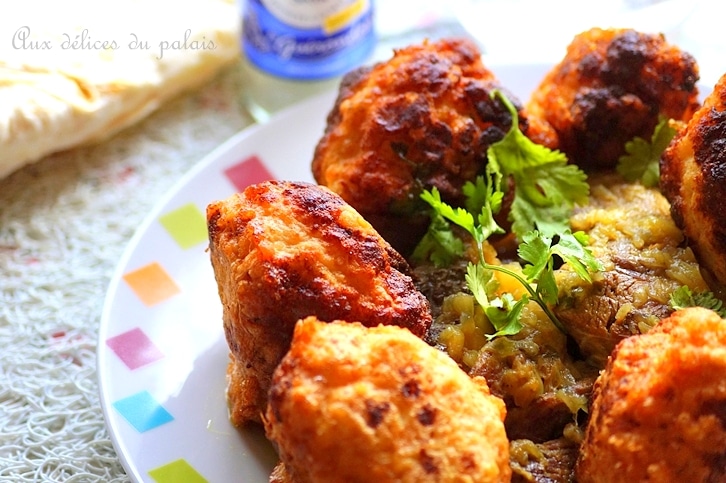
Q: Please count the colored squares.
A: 6